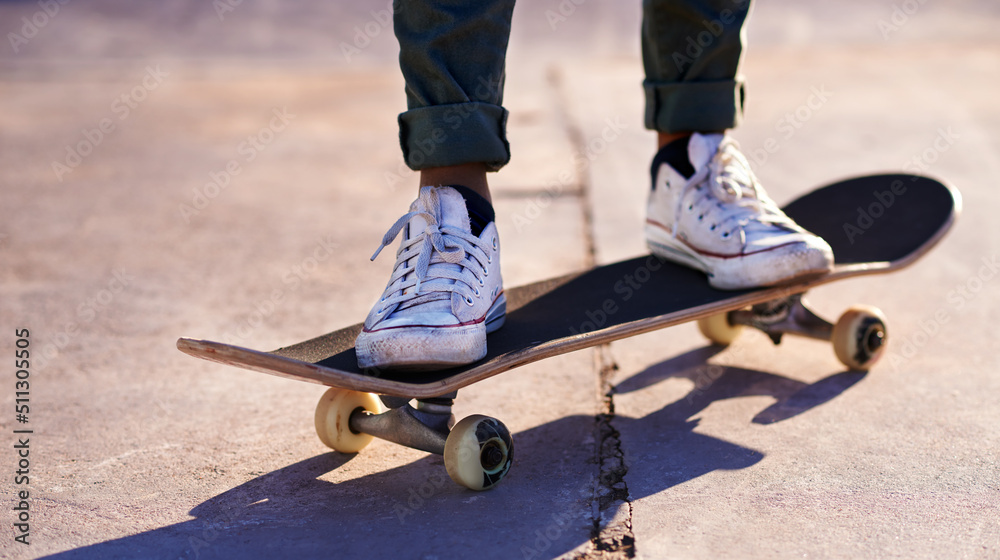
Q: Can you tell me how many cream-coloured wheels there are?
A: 4